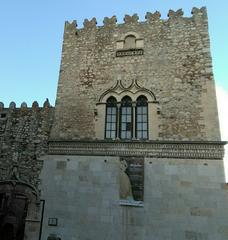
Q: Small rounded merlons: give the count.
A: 5